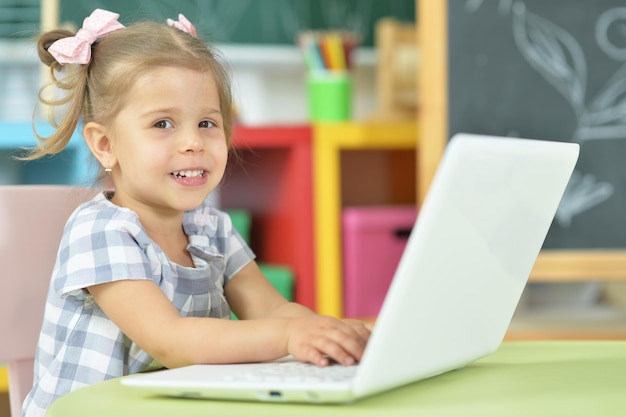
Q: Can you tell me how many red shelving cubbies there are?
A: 1